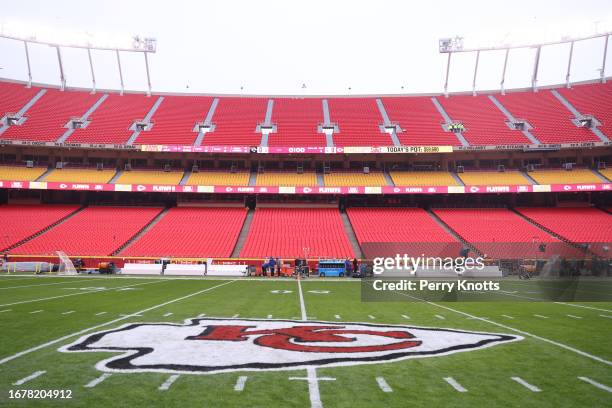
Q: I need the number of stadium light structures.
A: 2